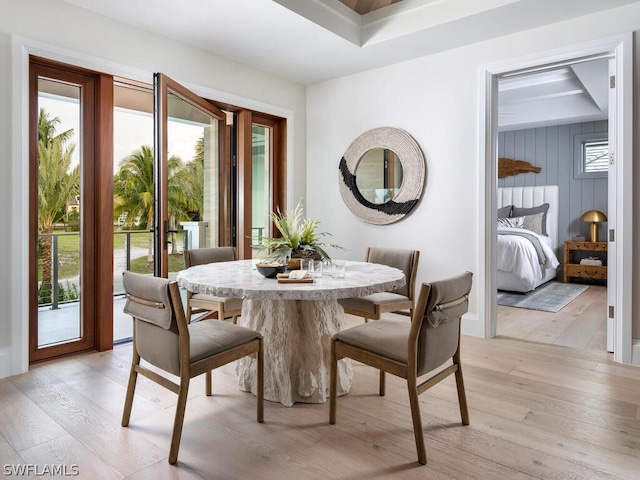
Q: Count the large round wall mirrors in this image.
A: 1